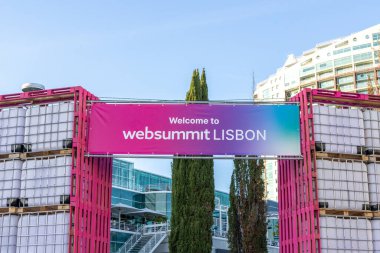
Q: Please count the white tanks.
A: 12